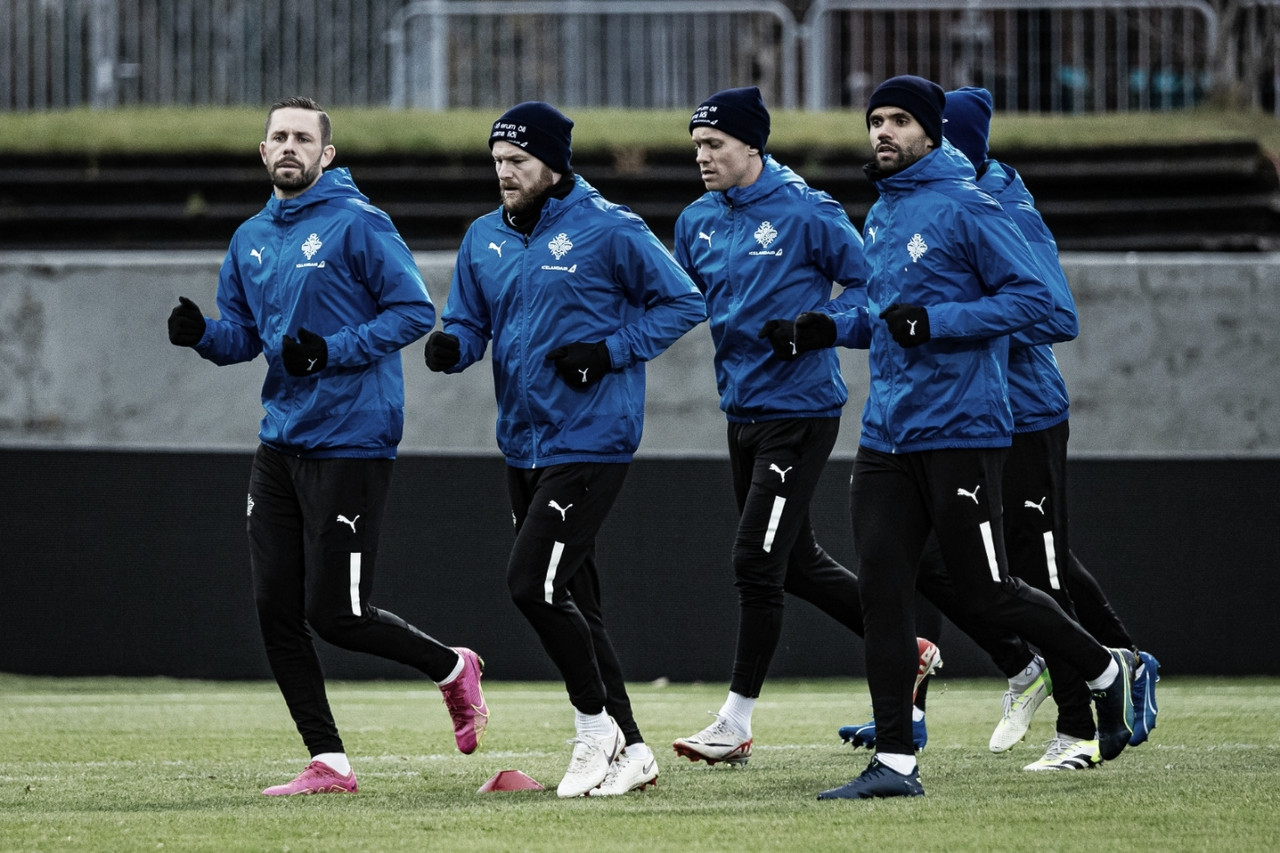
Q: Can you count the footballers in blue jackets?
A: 5